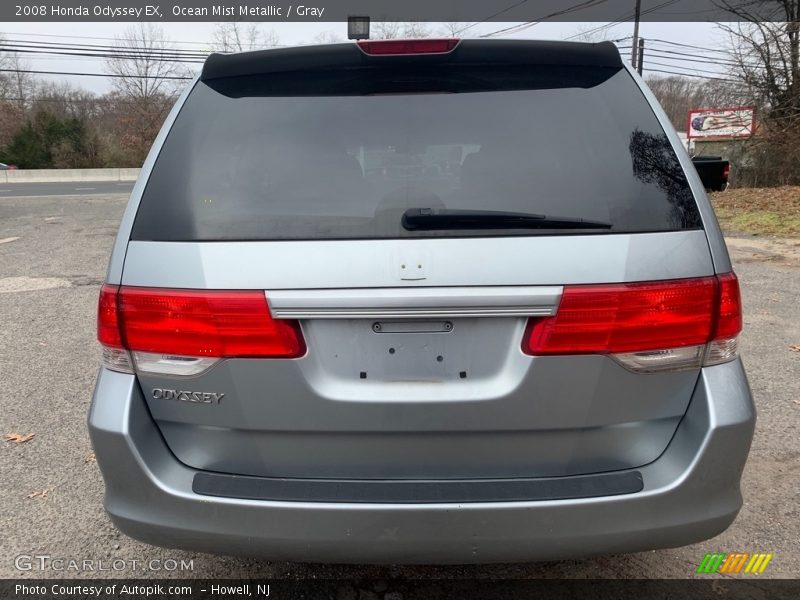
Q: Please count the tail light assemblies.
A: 2